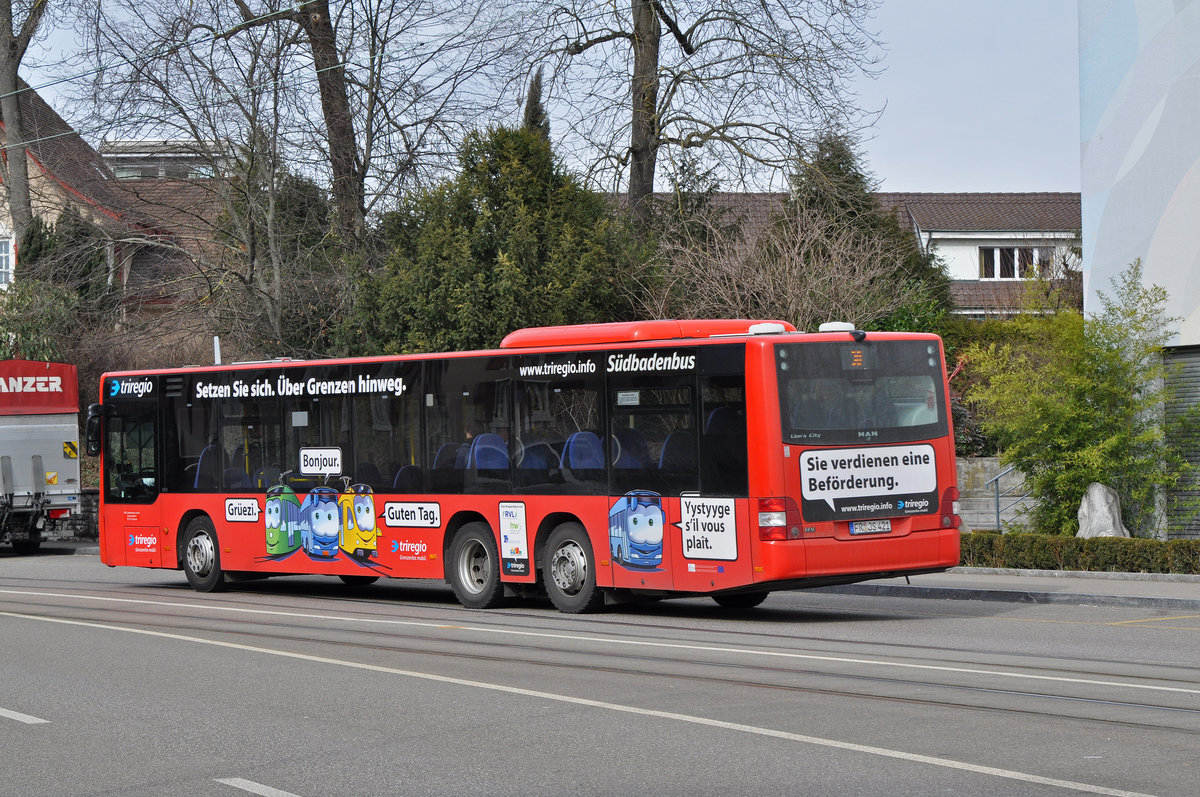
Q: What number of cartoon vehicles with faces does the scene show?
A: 4